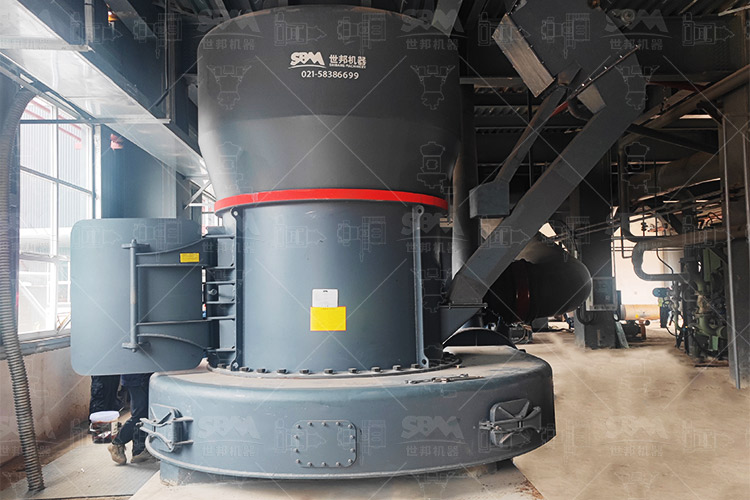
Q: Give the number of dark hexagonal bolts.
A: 10